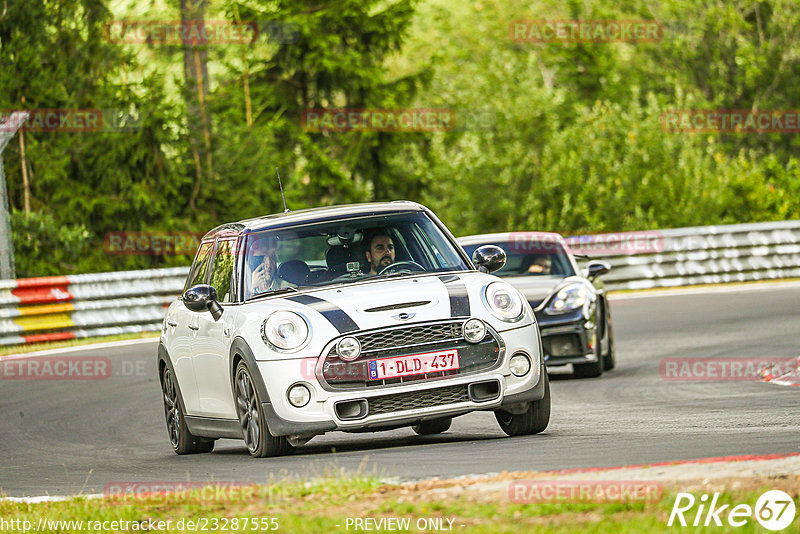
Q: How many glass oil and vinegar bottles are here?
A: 0